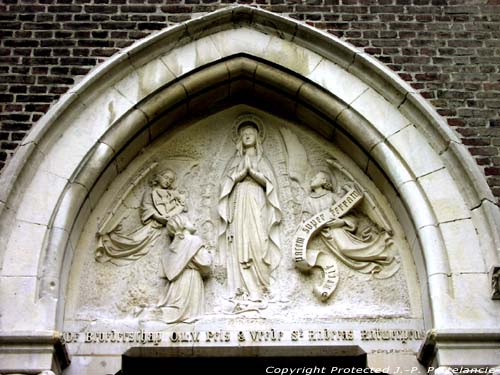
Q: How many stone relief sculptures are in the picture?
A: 4